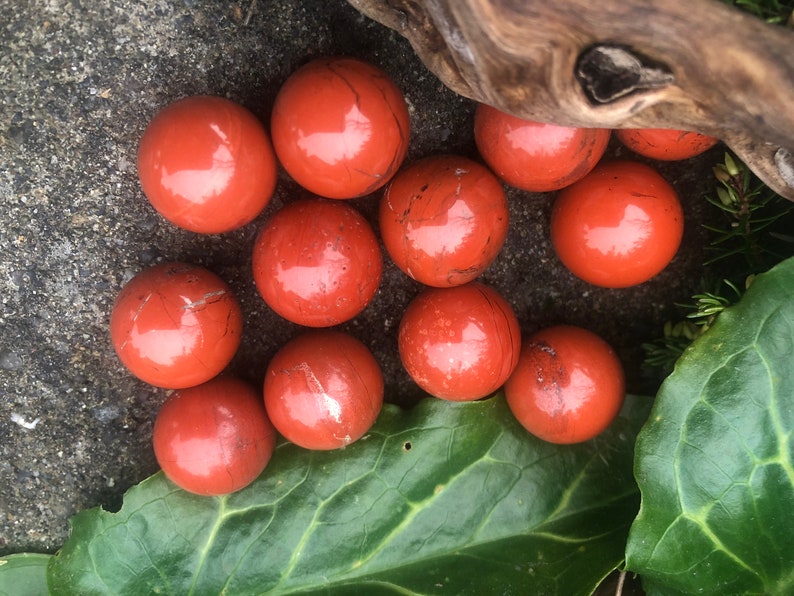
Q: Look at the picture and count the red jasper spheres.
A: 12